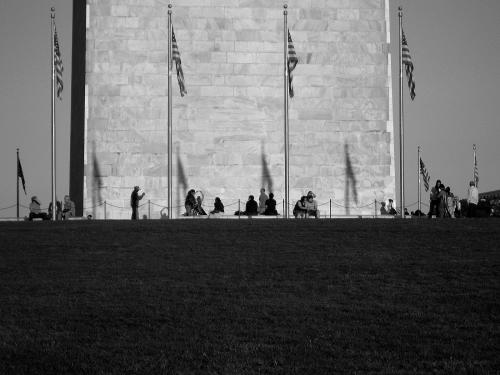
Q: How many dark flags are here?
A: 1